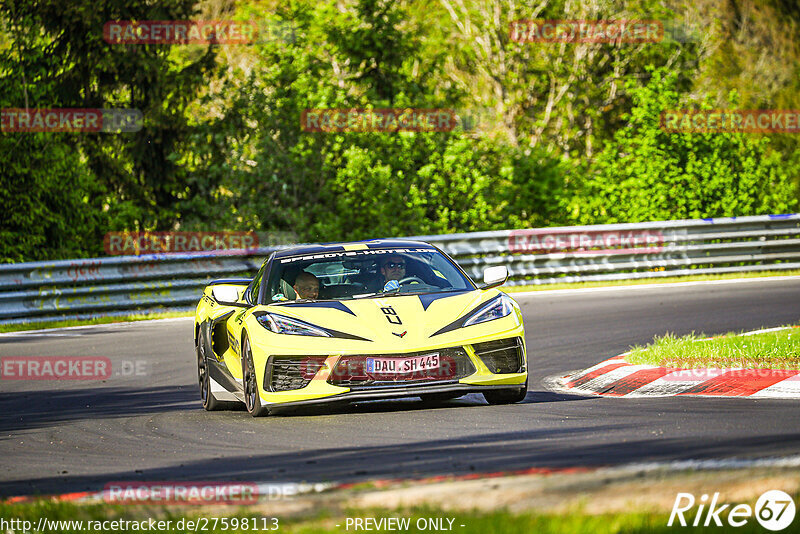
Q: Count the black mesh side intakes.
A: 2